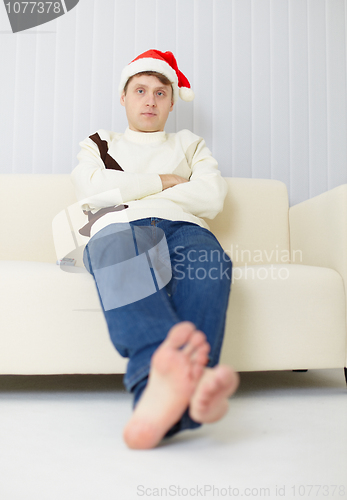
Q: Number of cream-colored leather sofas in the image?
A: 1